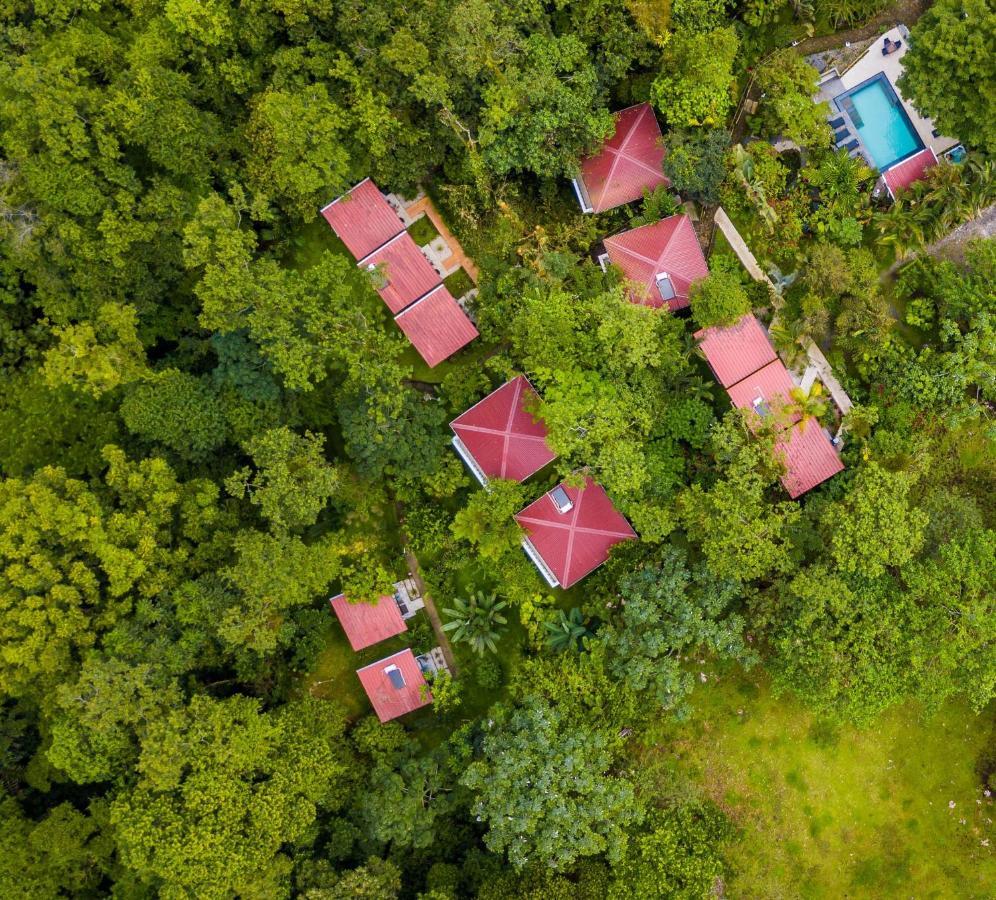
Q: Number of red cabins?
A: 12